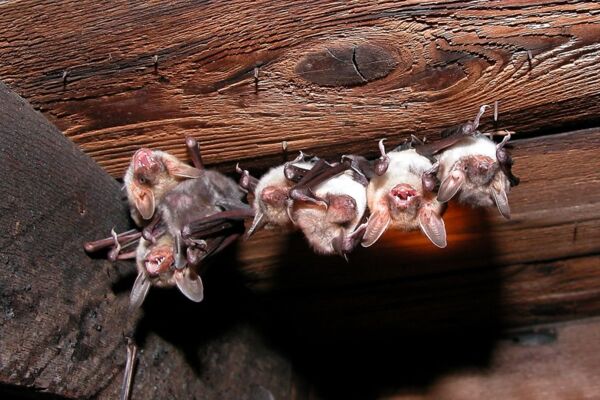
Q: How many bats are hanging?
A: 6